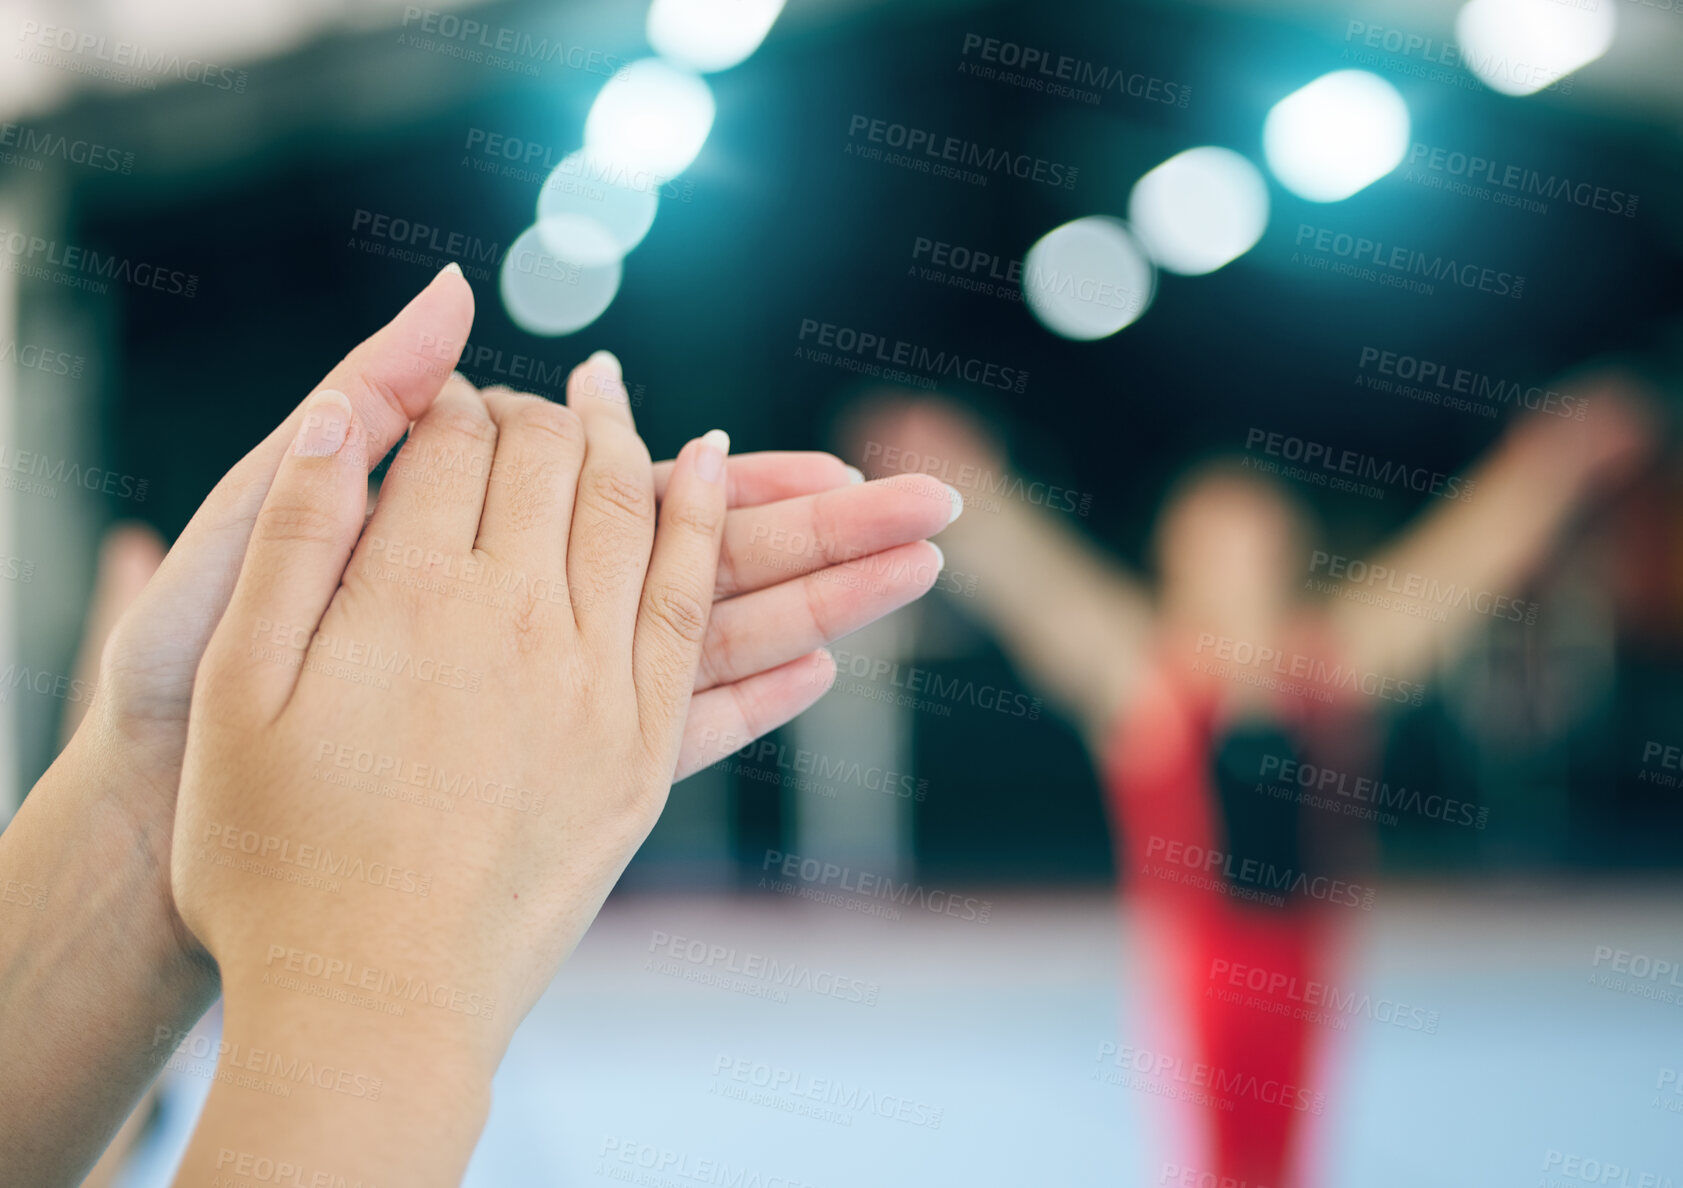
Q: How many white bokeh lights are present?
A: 8